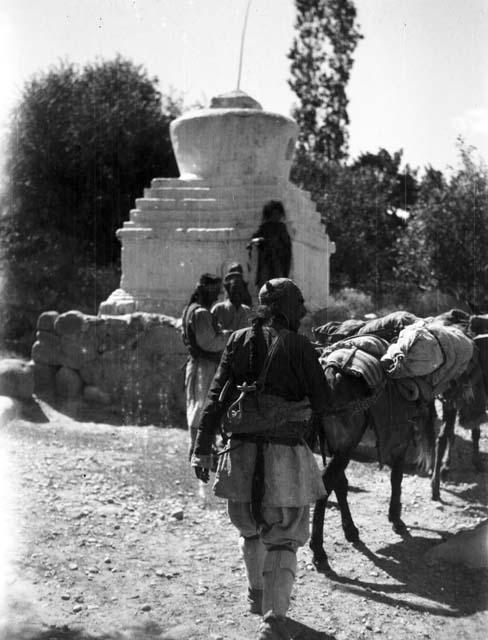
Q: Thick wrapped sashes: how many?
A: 1